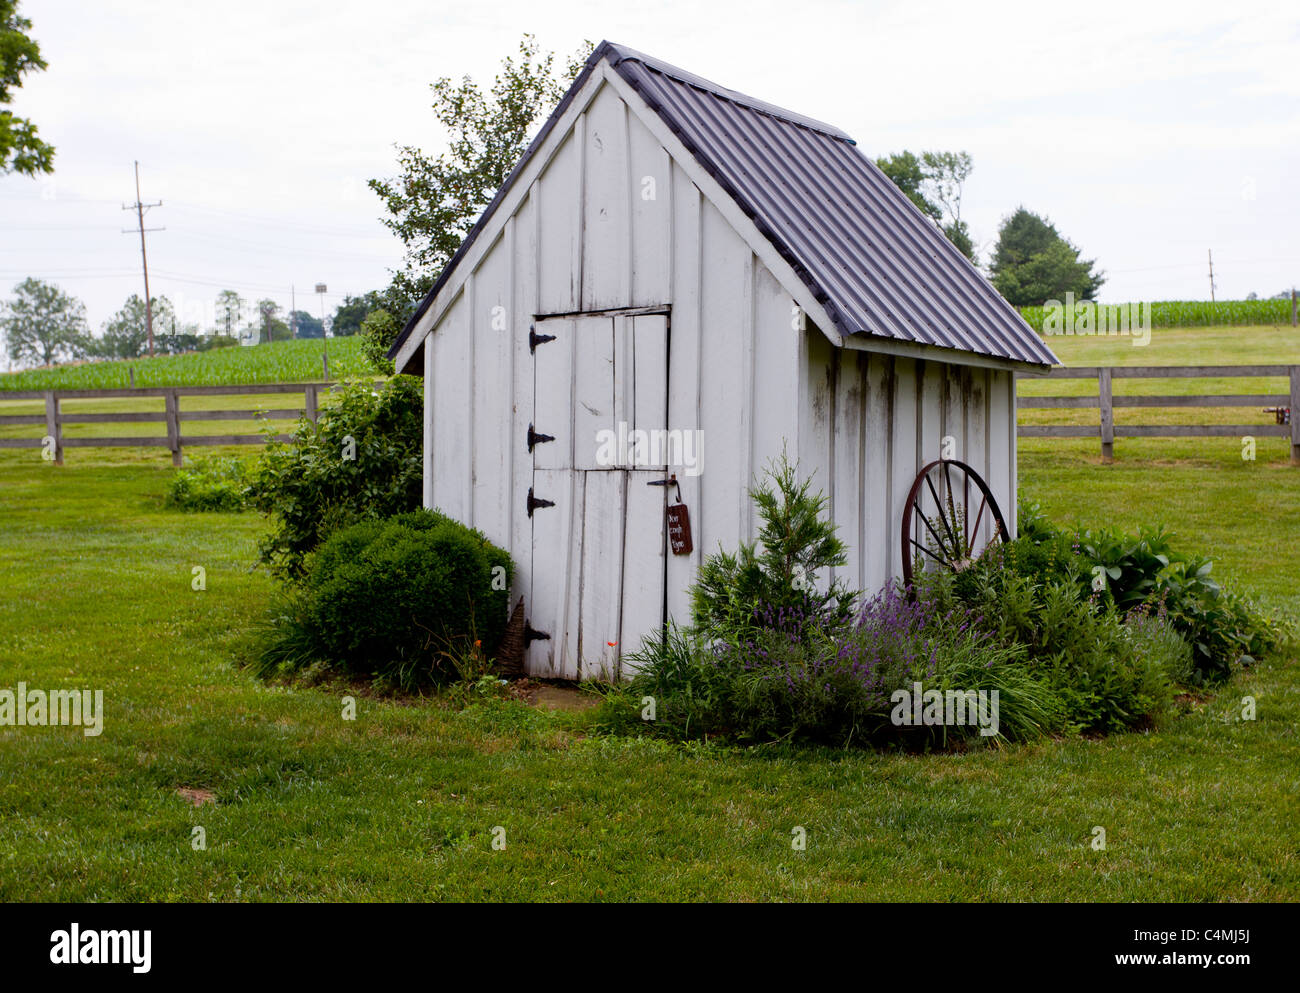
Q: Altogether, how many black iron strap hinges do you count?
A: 4